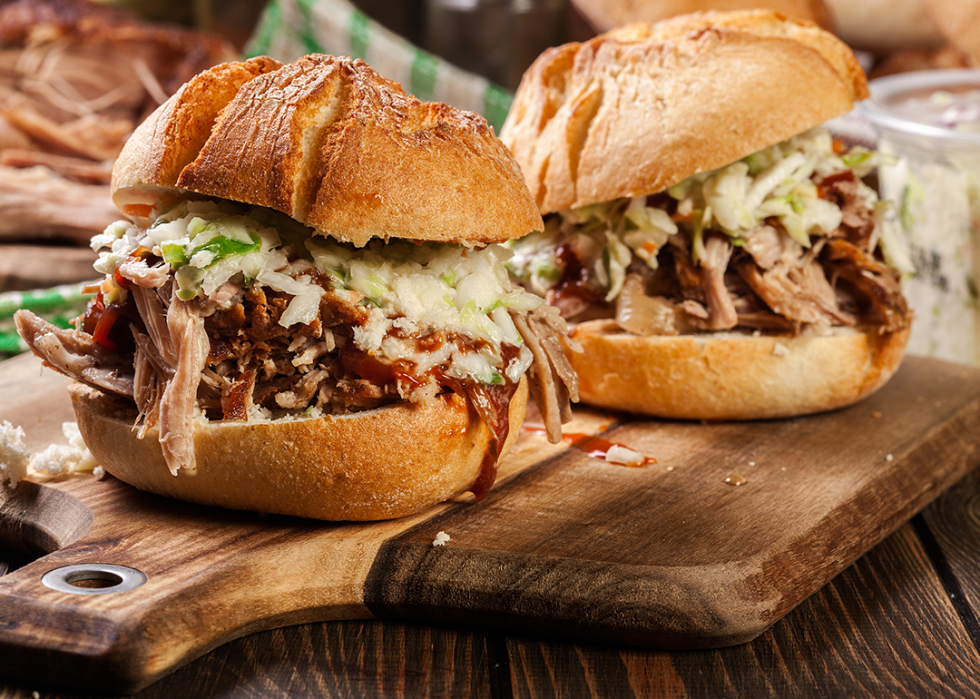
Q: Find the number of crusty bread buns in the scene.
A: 2